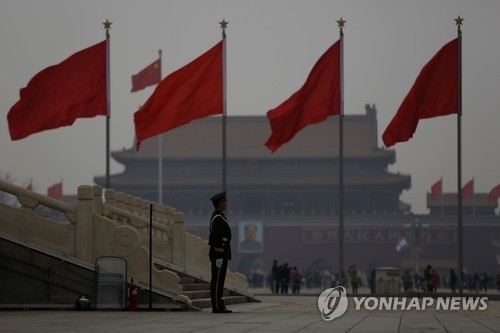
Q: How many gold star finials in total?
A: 4